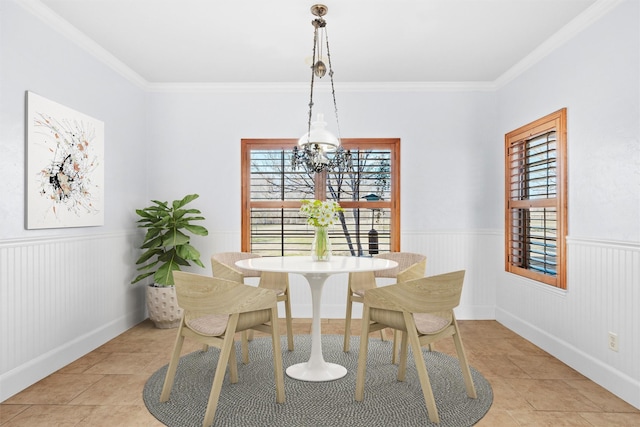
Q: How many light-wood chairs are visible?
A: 4